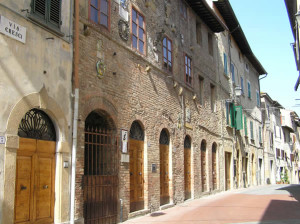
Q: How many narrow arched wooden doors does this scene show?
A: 5